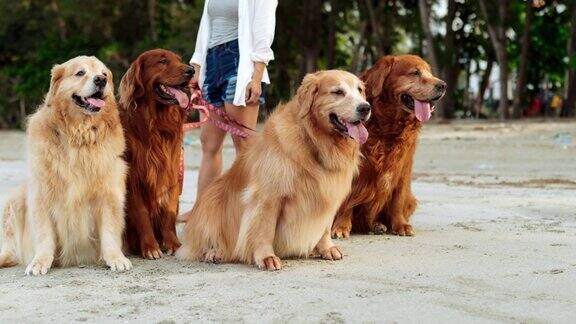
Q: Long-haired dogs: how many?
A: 4